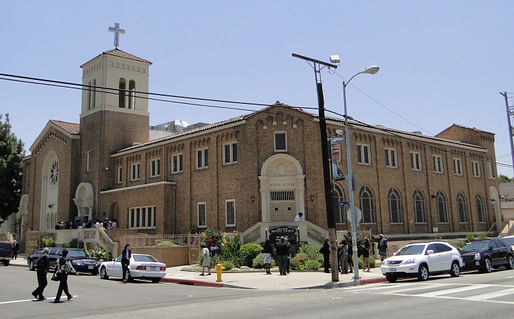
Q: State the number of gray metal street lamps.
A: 1